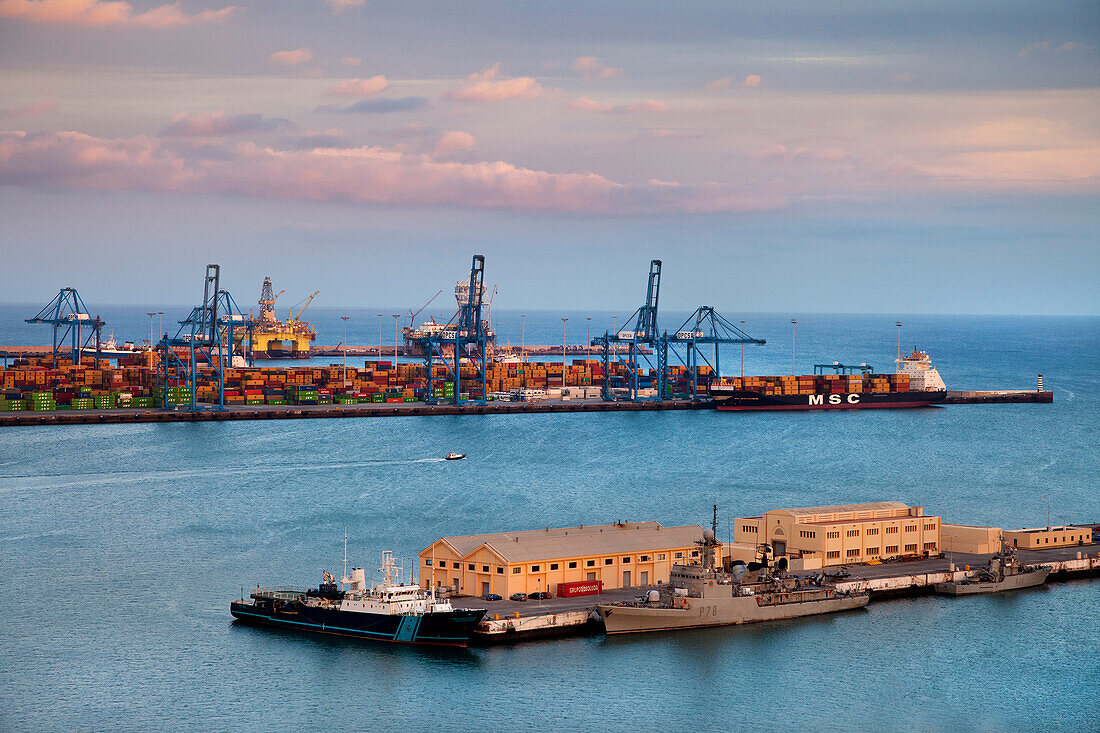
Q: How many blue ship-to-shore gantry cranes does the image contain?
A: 6